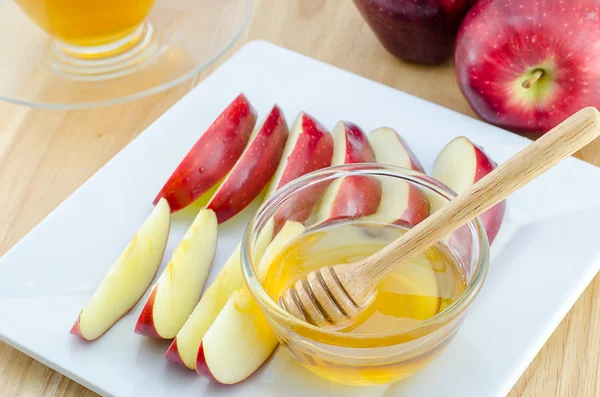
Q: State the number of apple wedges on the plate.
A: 10